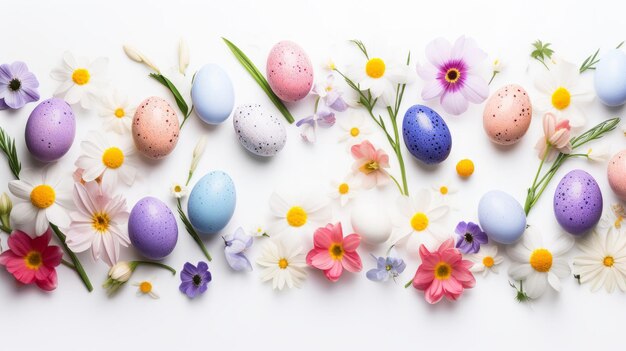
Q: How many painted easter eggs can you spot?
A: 13